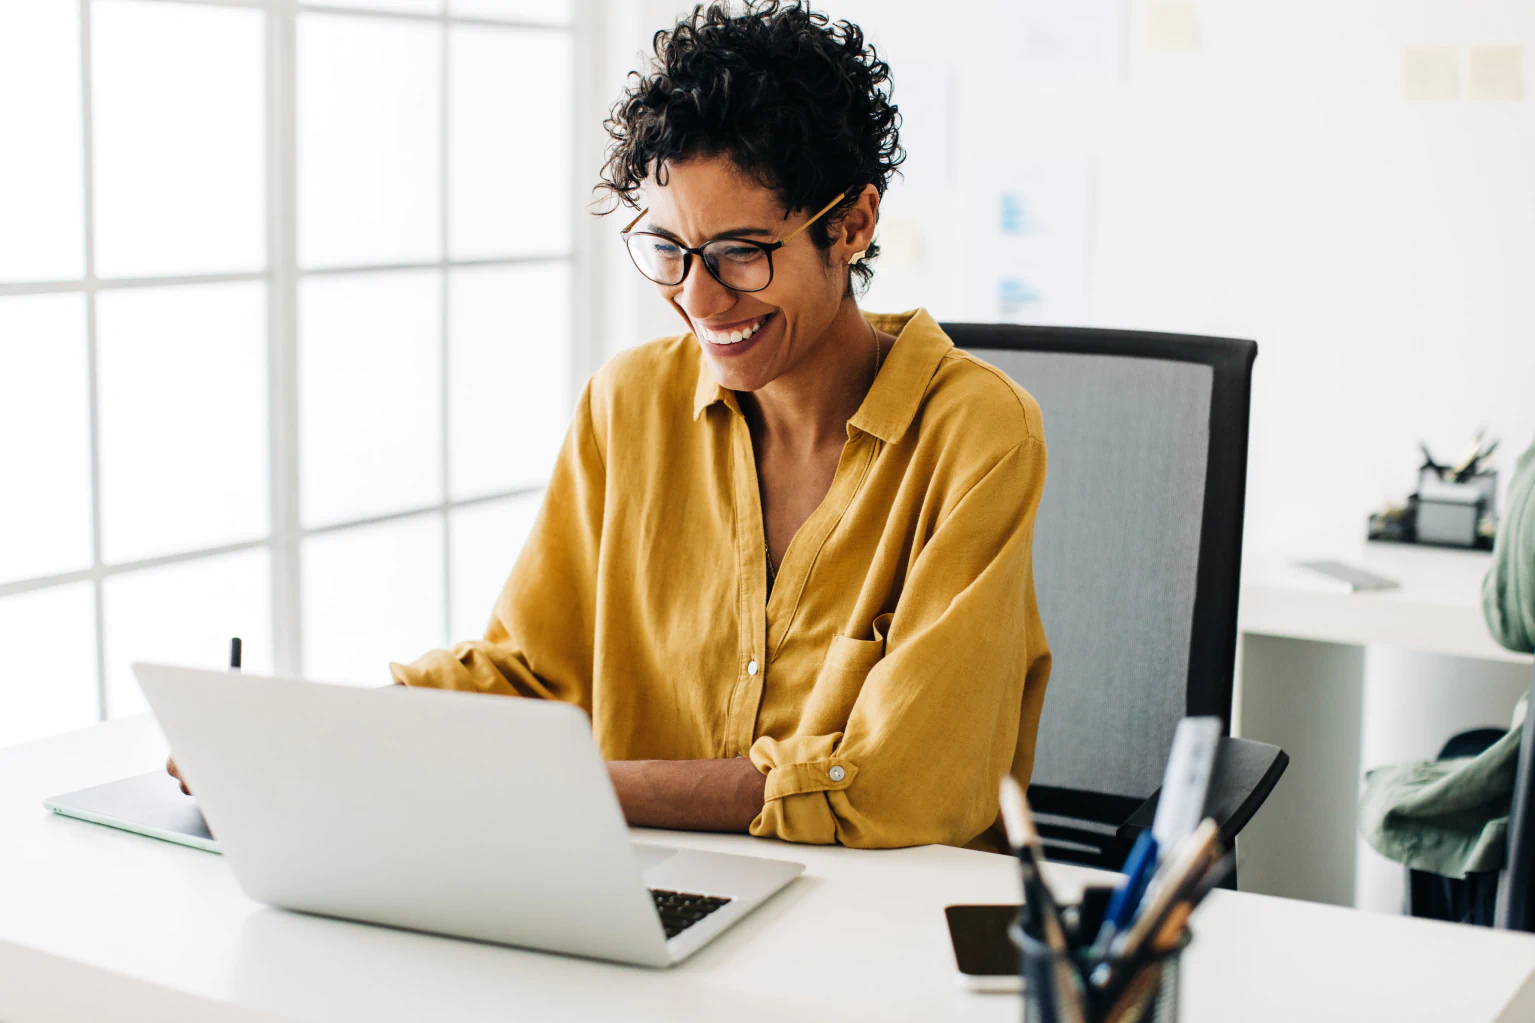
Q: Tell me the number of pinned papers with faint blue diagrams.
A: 1